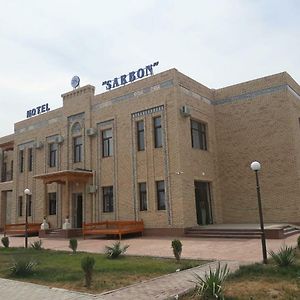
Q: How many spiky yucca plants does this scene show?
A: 5